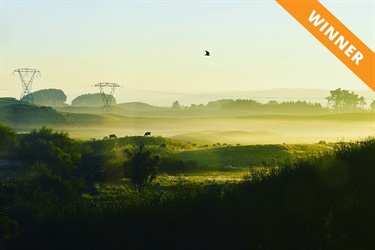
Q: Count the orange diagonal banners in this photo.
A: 1